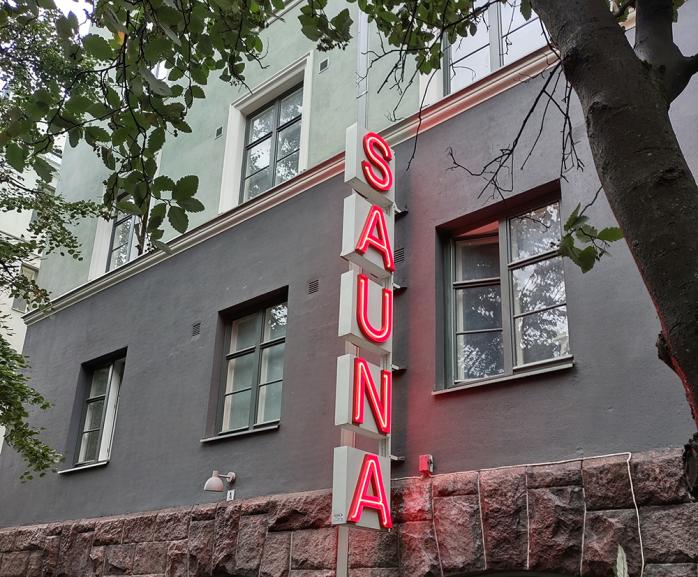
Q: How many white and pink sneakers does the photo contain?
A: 0